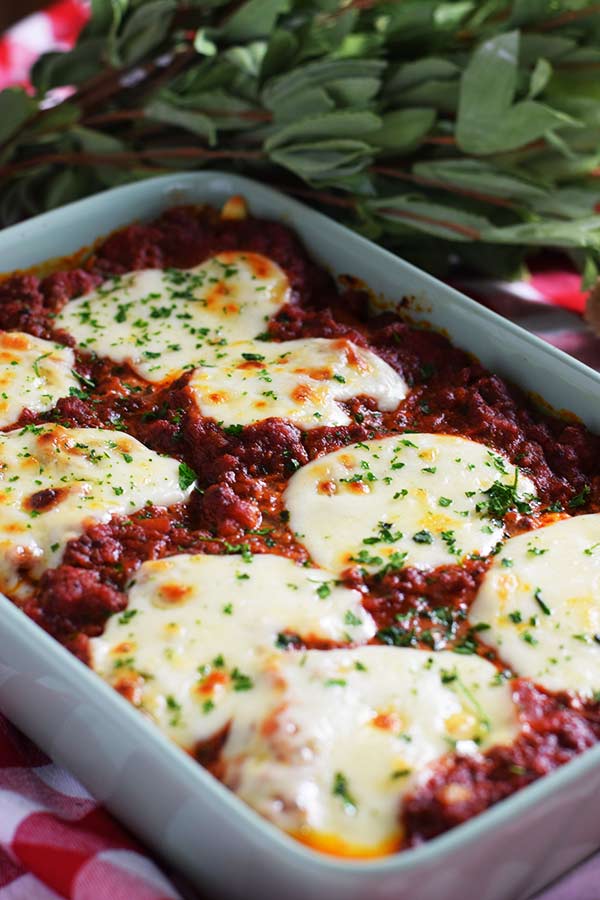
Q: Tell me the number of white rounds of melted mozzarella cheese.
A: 8